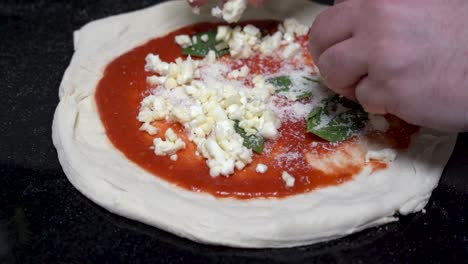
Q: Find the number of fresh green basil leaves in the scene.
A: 4